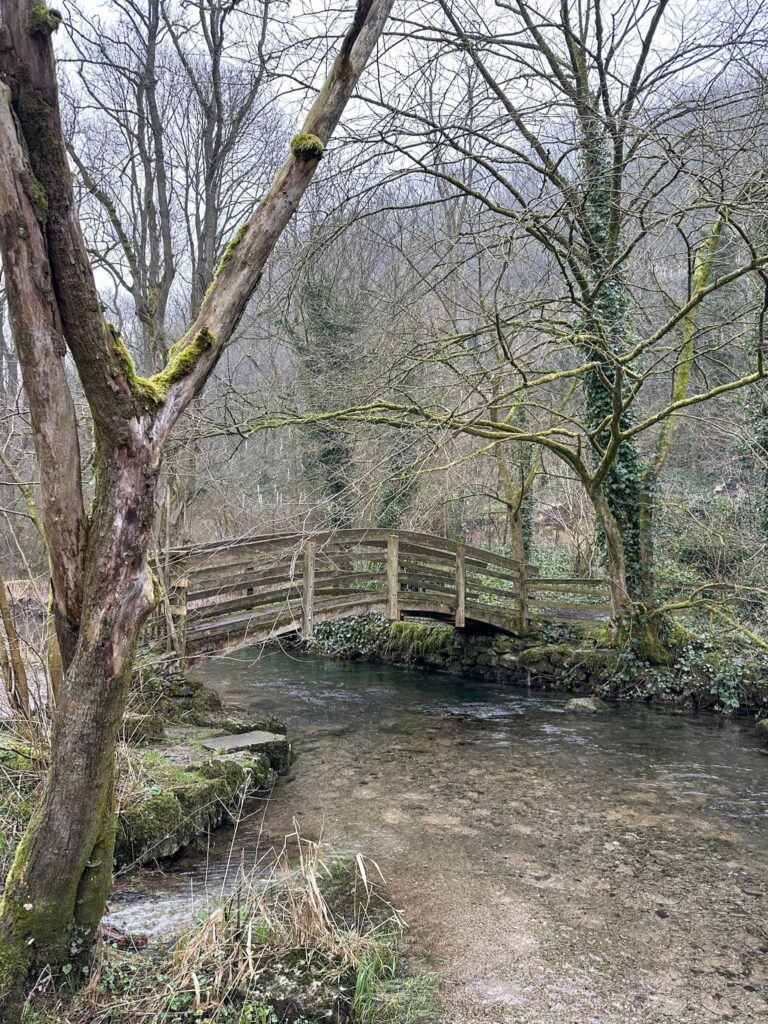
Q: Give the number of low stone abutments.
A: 2